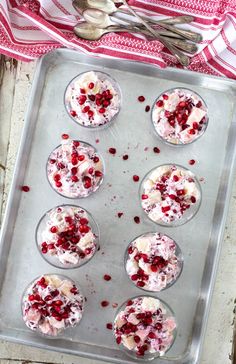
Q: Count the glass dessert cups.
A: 8